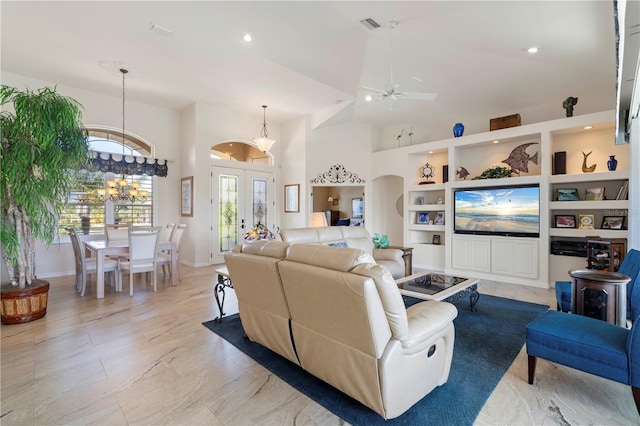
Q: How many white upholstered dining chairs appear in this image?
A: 6